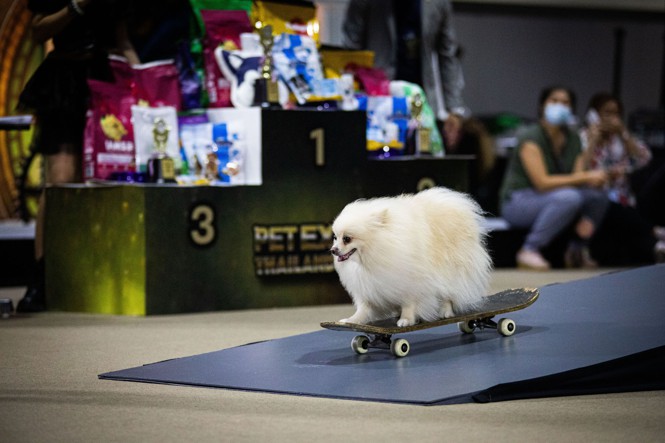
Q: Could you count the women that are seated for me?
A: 2